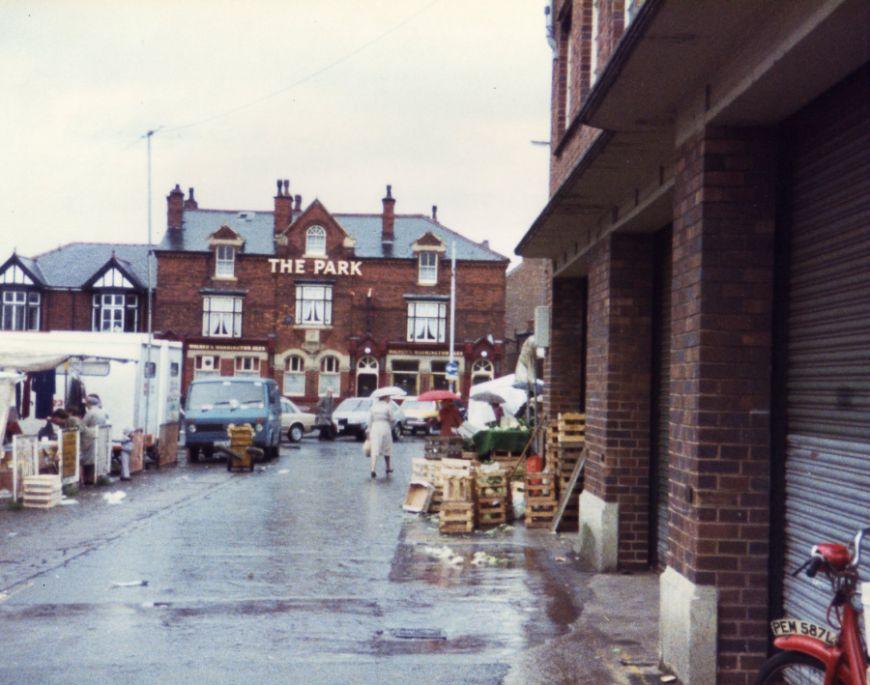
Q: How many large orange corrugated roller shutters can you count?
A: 0